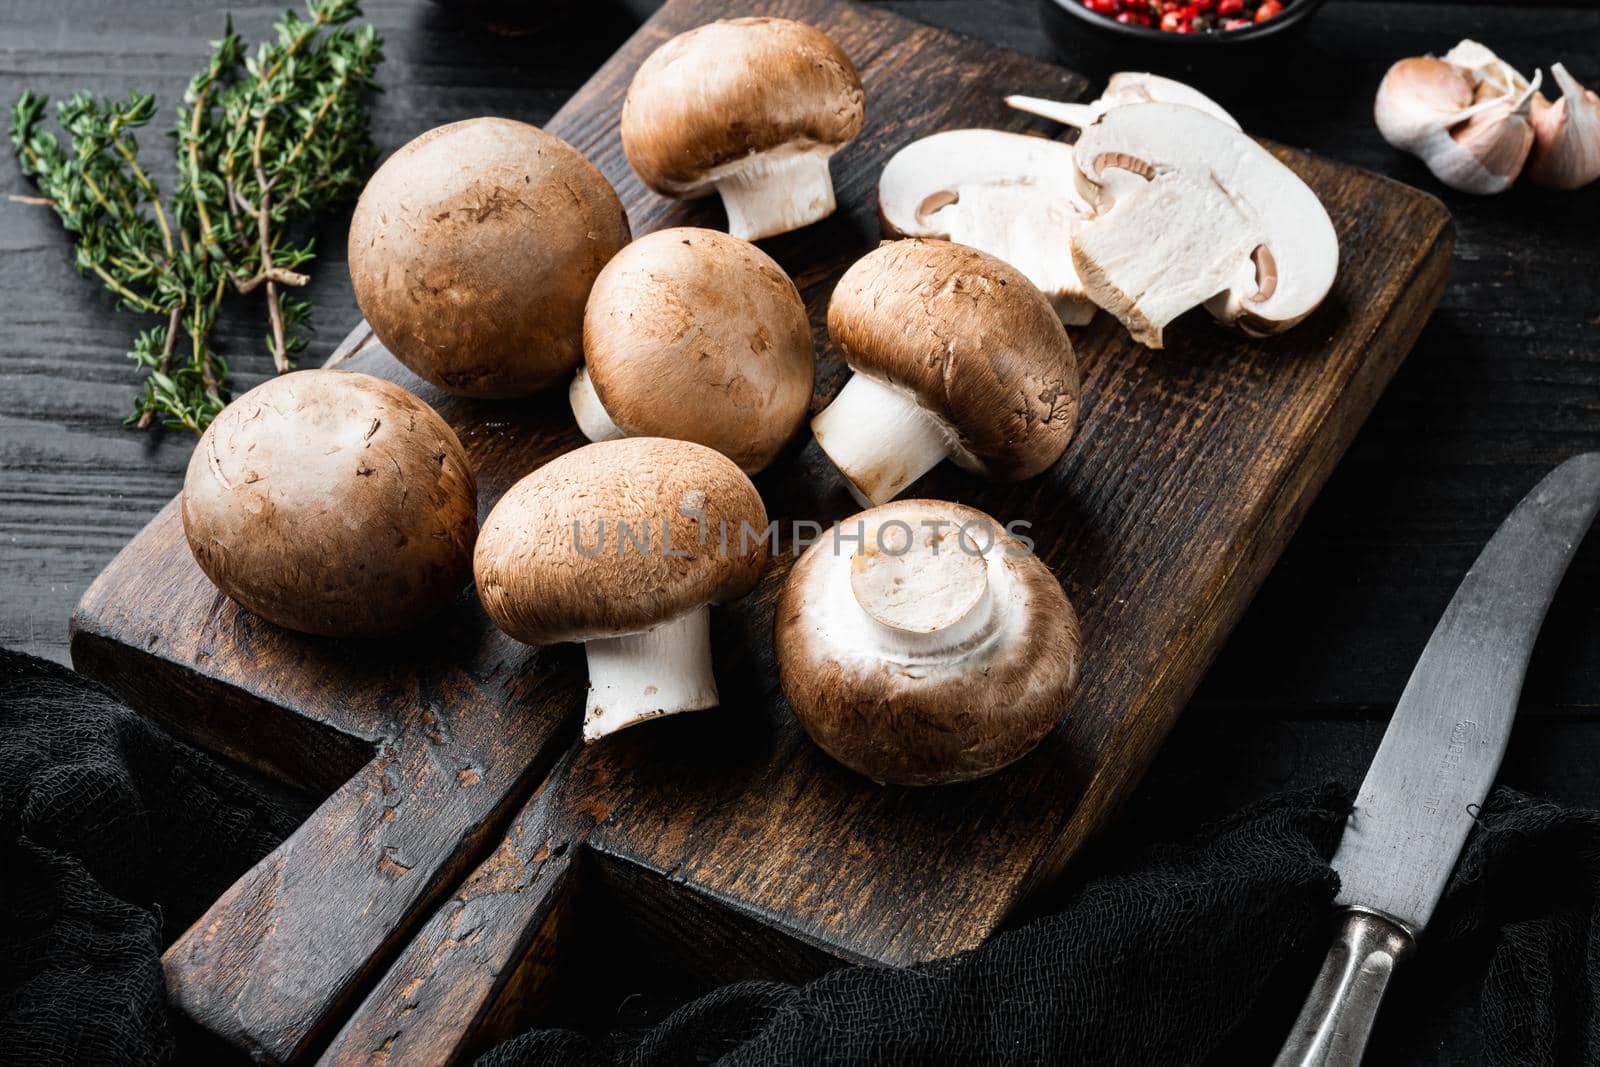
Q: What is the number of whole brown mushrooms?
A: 7